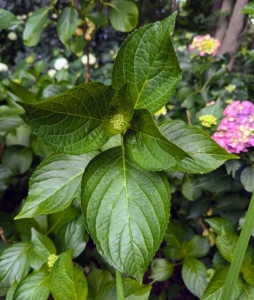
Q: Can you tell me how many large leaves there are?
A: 6